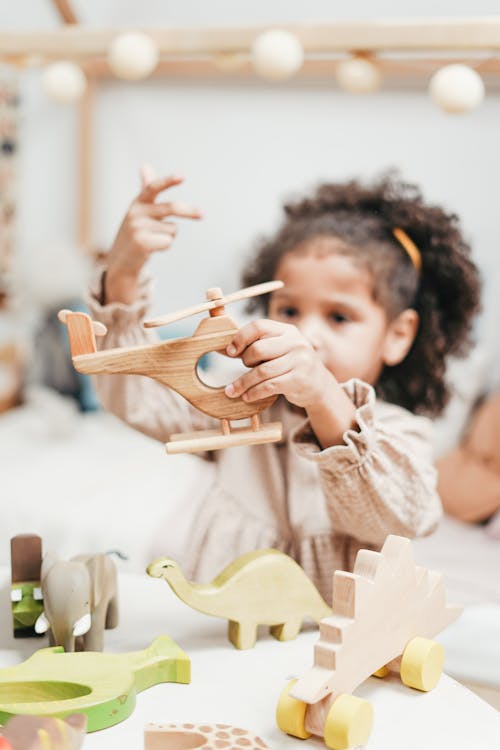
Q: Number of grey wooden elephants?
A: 1